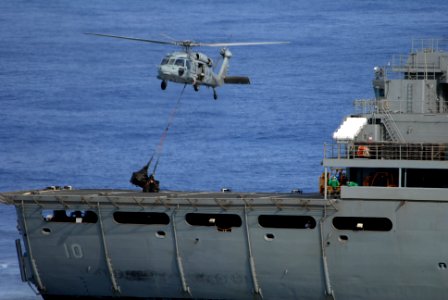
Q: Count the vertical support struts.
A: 5